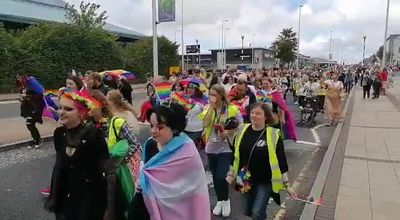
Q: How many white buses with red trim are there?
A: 0